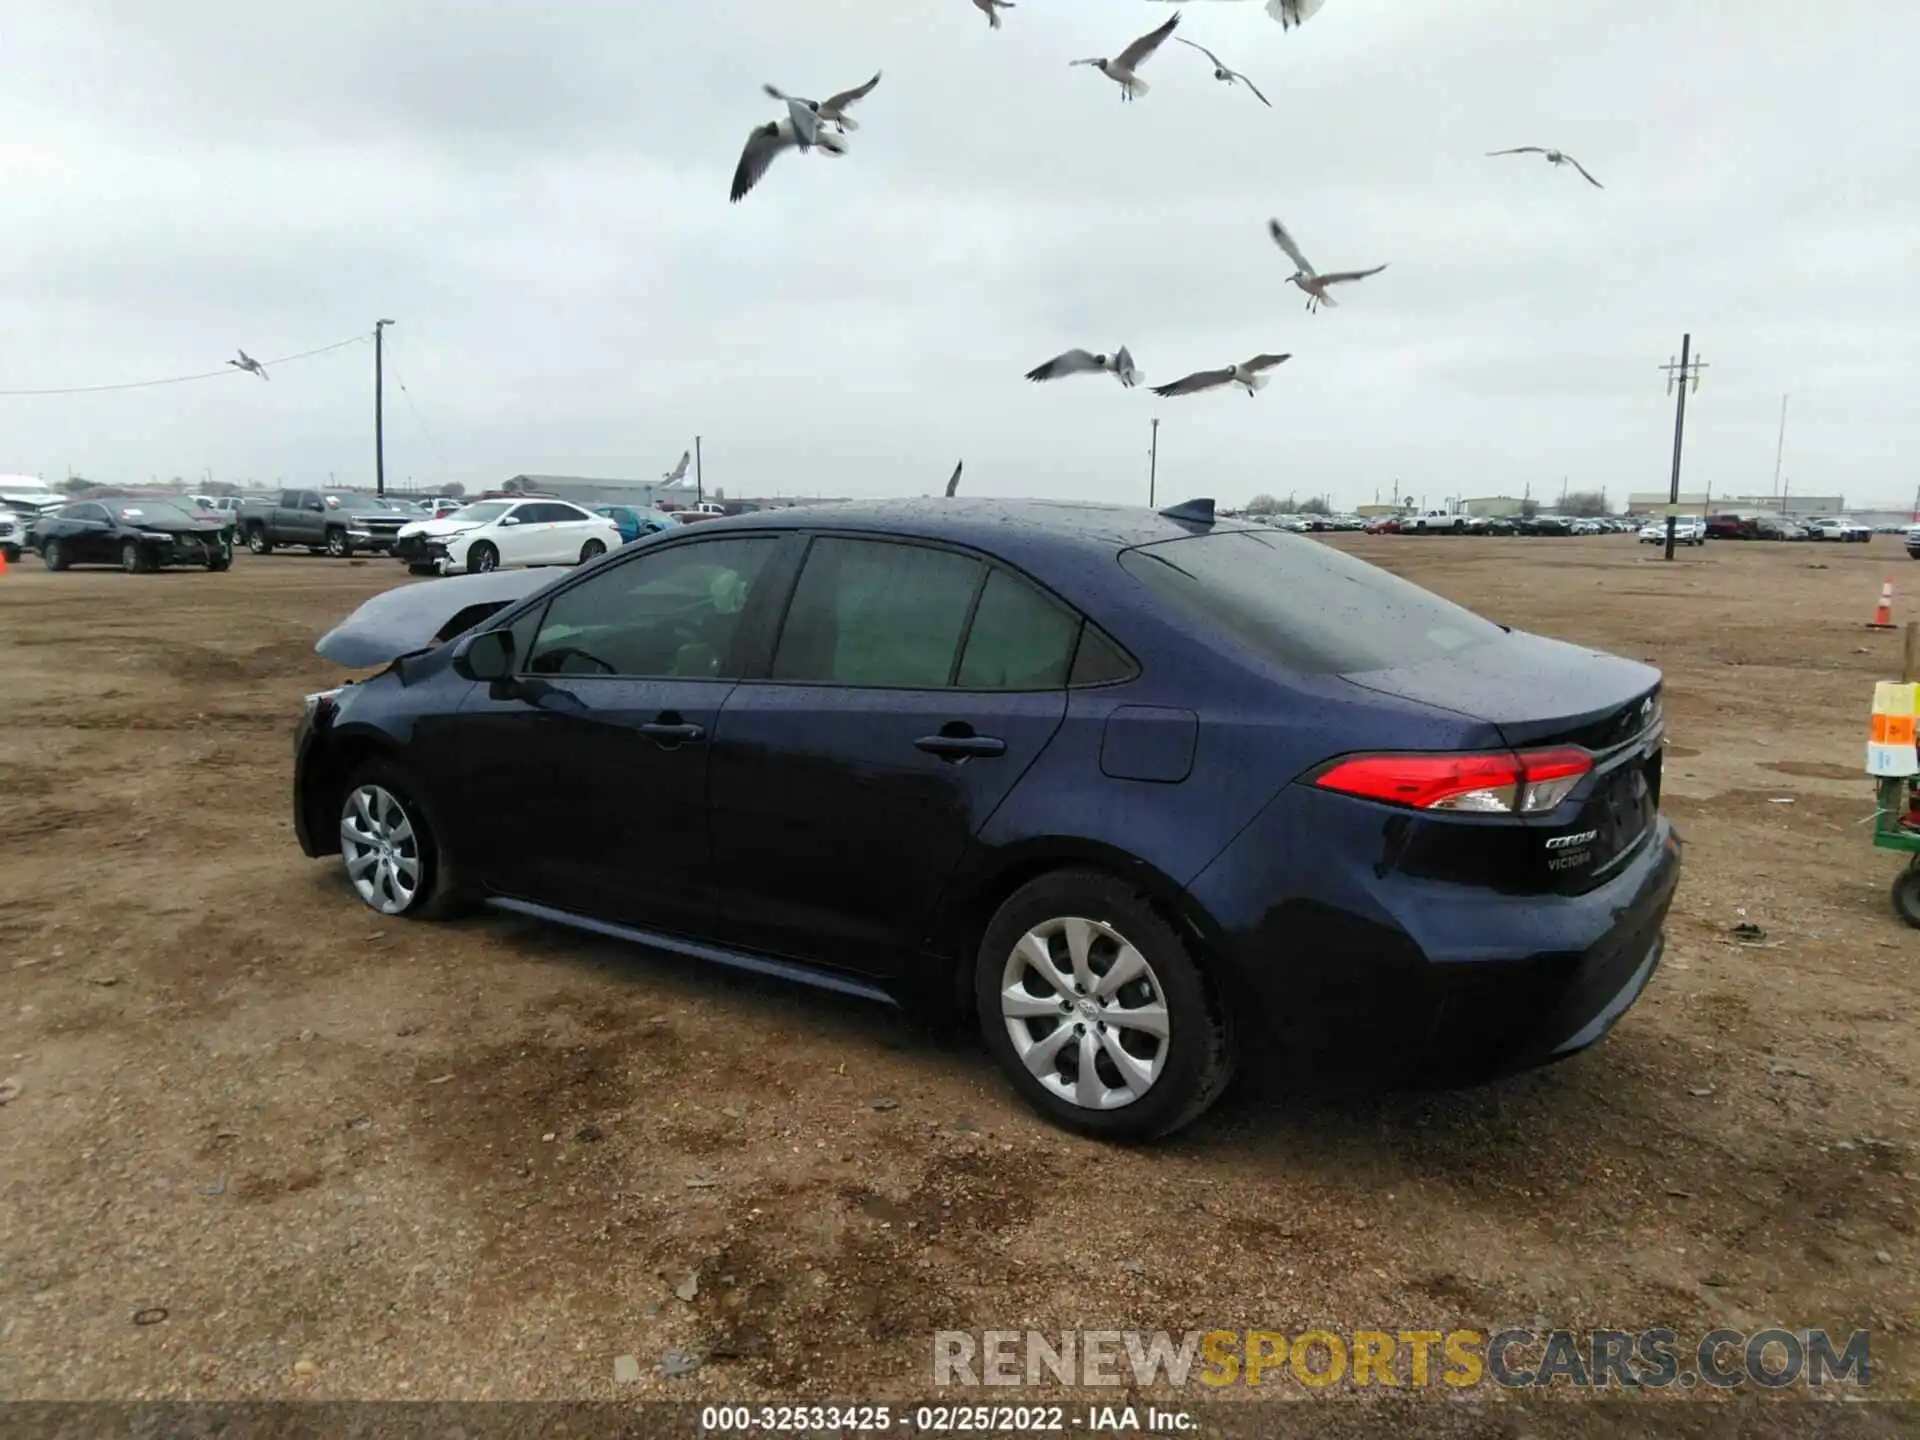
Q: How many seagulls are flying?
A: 13